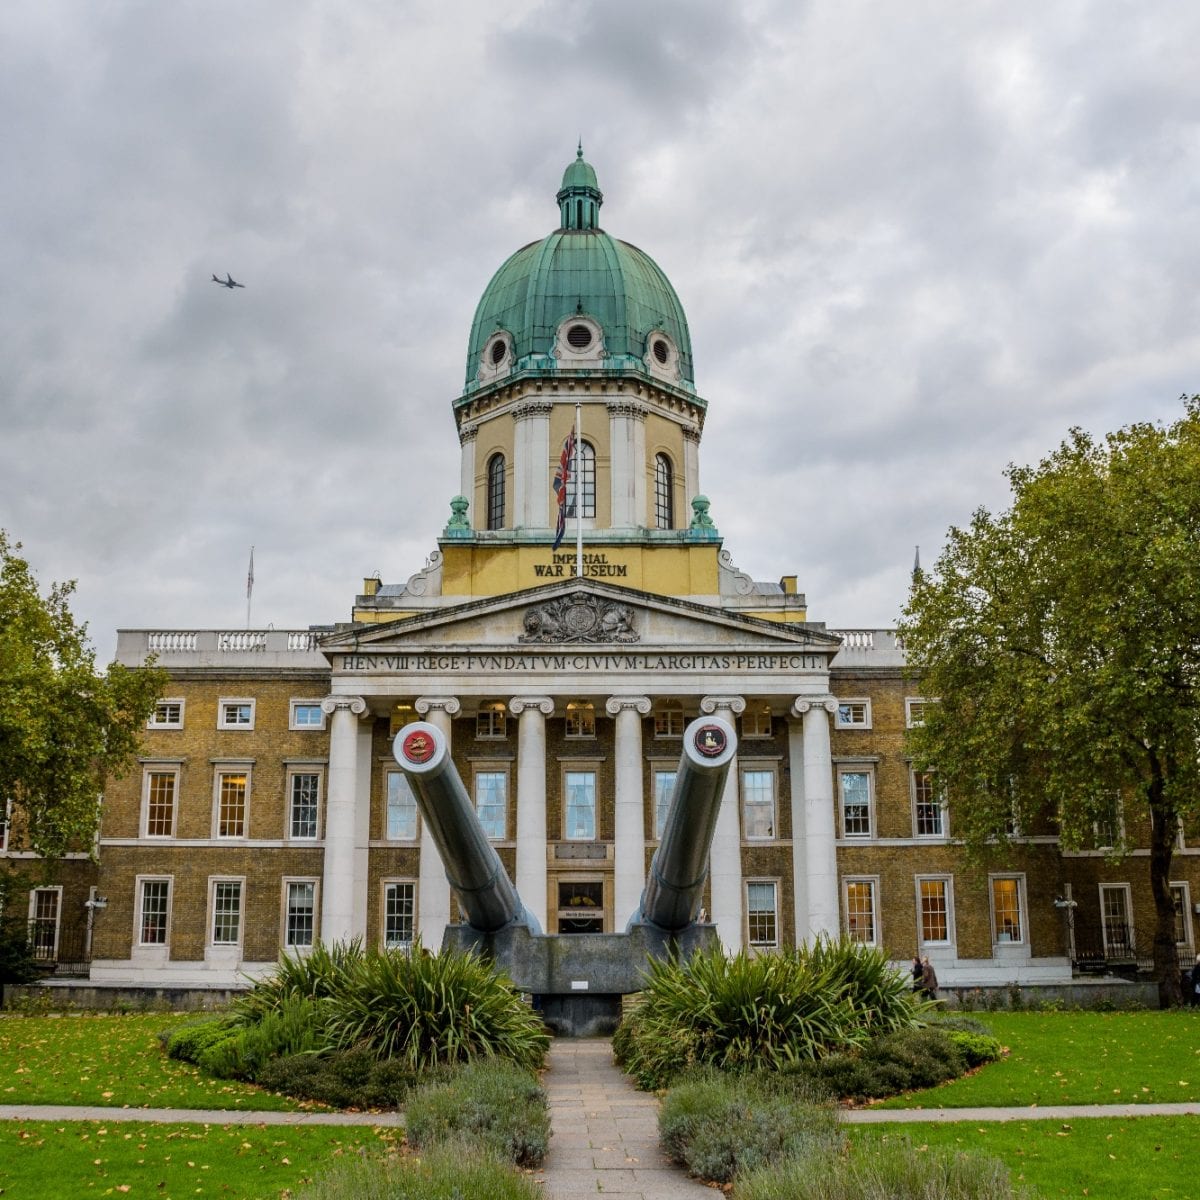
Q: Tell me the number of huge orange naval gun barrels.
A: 0